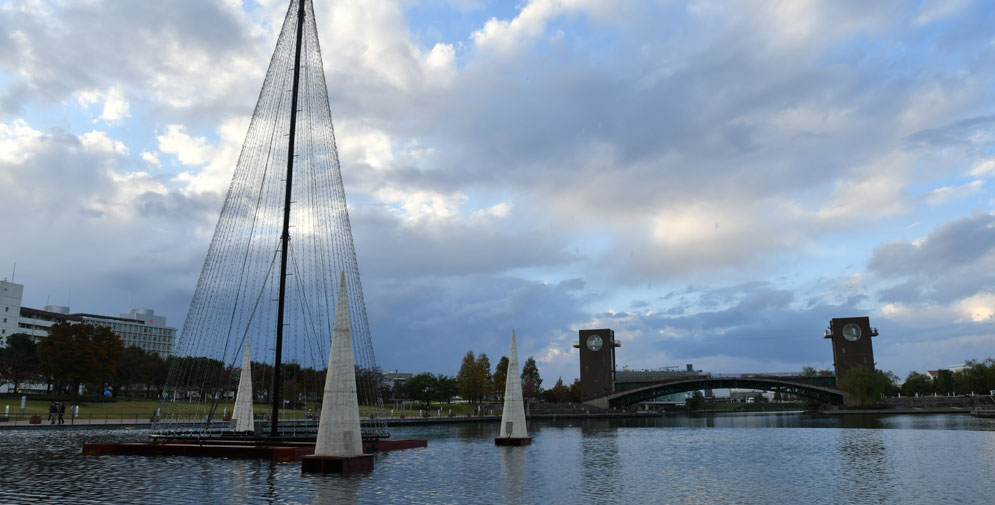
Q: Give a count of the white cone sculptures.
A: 3